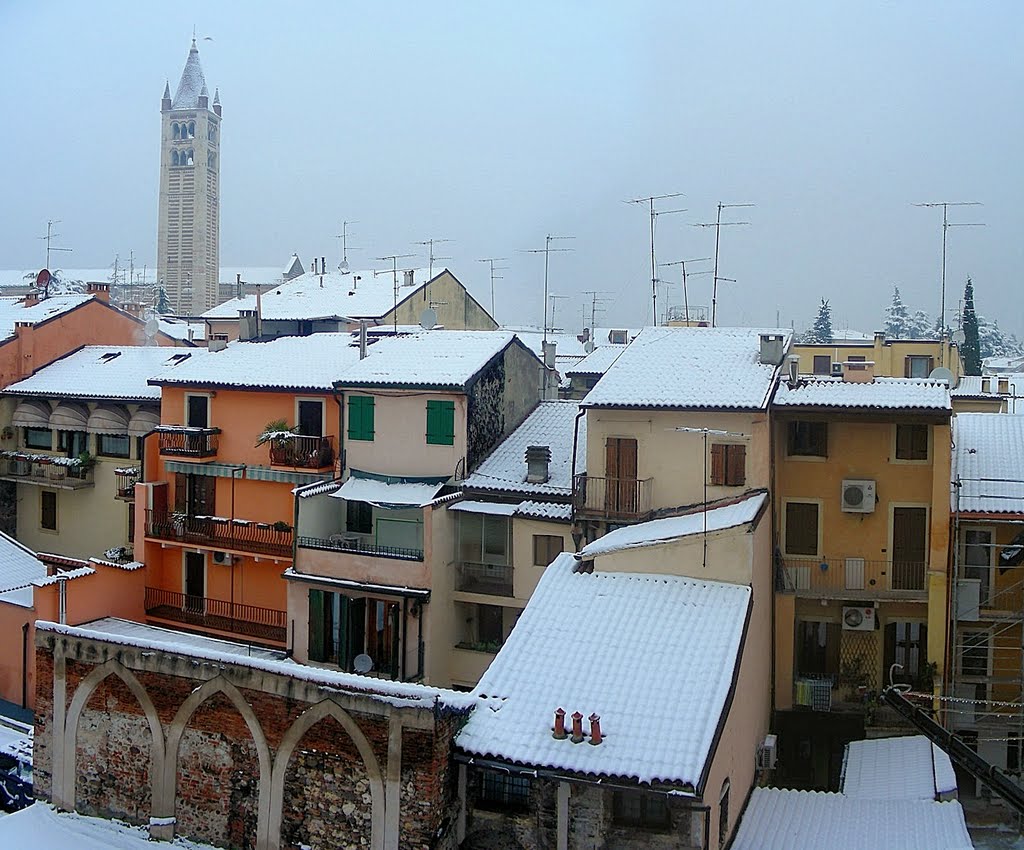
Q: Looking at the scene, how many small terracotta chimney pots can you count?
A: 3